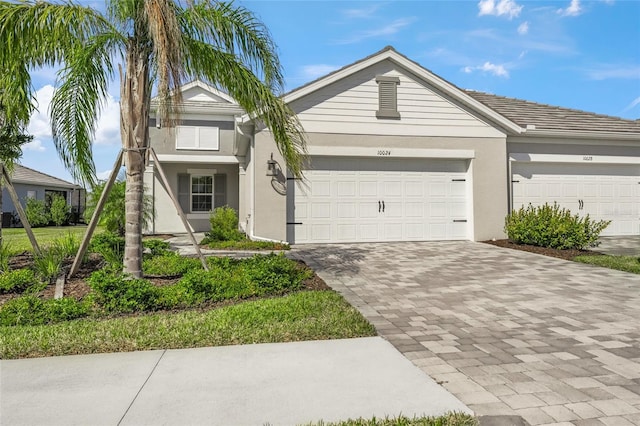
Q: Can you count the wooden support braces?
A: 3